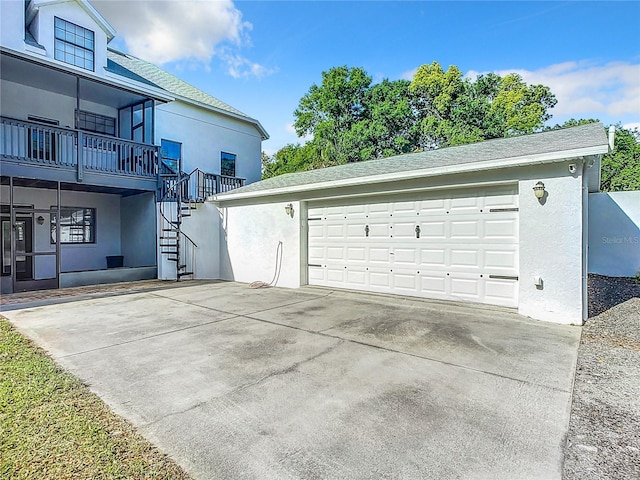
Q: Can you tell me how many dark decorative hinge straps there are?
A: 4